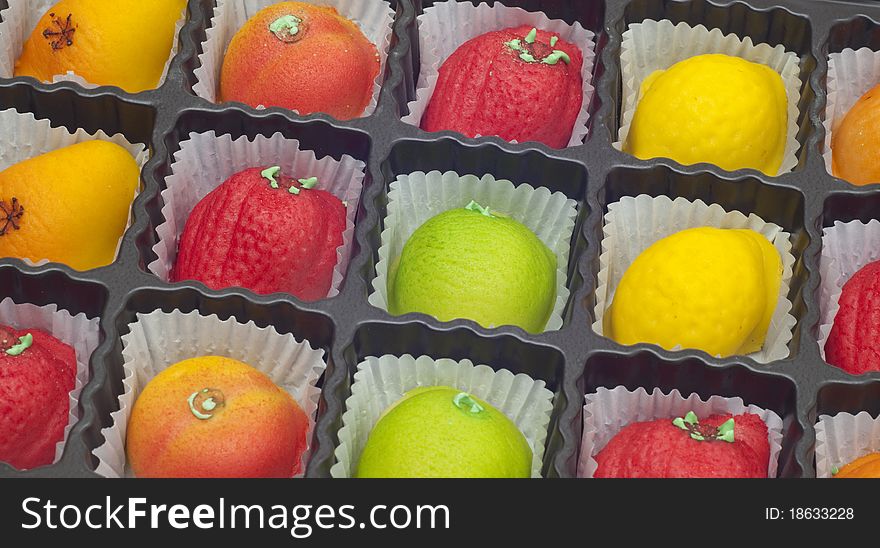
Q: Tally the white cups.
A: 15